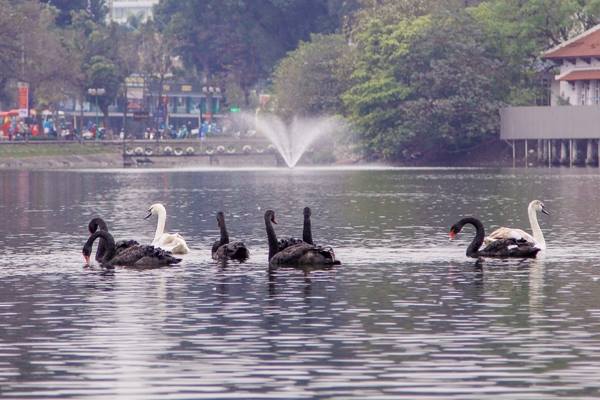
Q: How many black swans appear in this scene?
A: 6